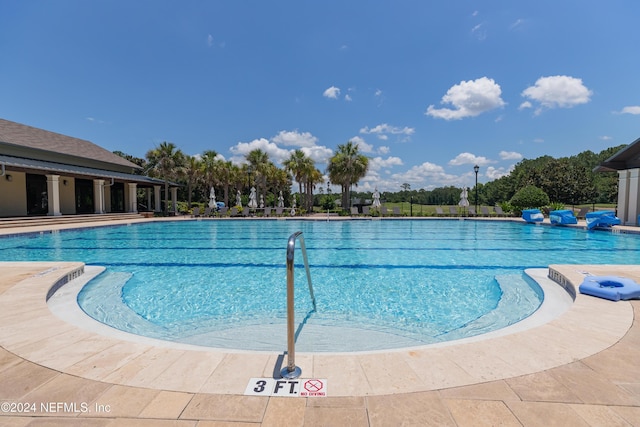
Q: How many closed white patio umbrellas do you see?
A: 8